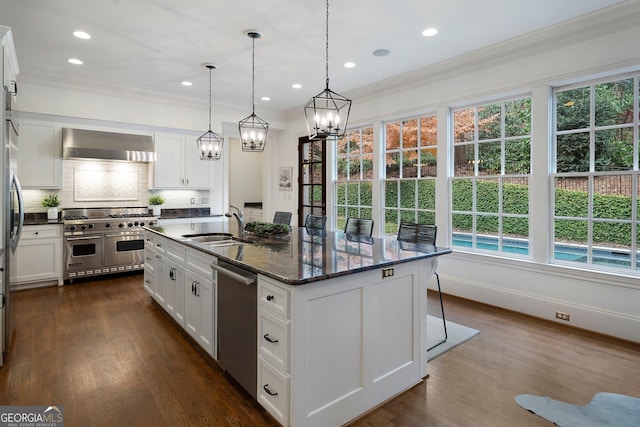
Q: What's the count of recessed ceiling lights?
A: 7